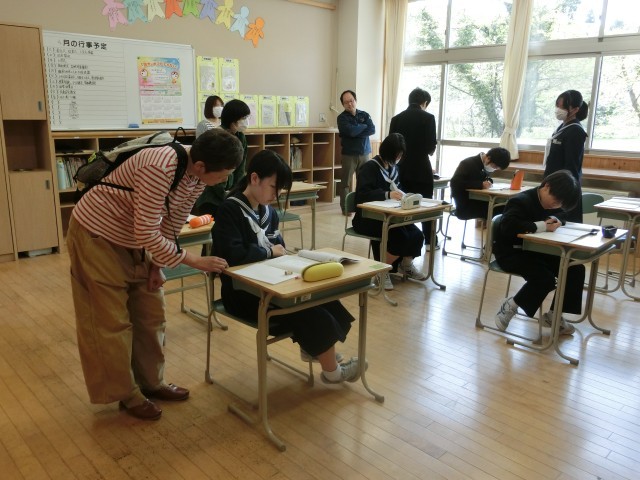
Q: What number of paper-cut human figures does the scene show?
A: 9